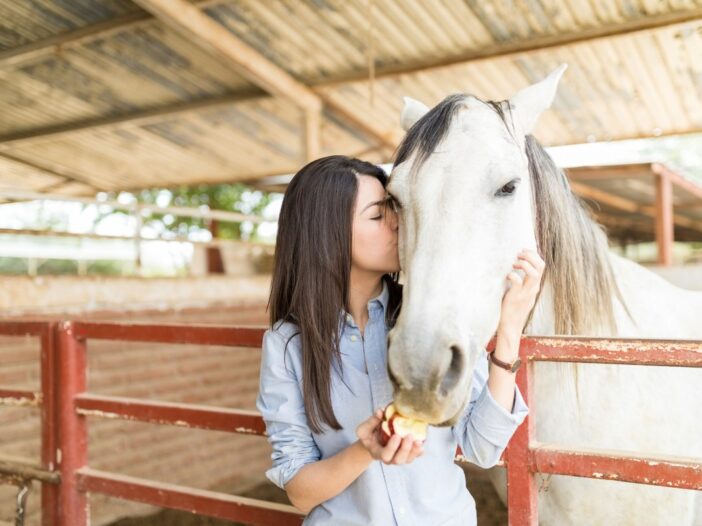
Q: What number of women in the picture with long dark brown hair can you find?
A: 1